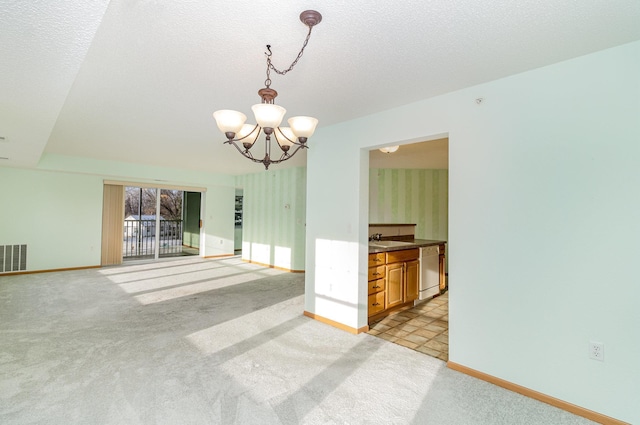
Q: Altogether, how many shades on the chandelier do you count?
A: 5